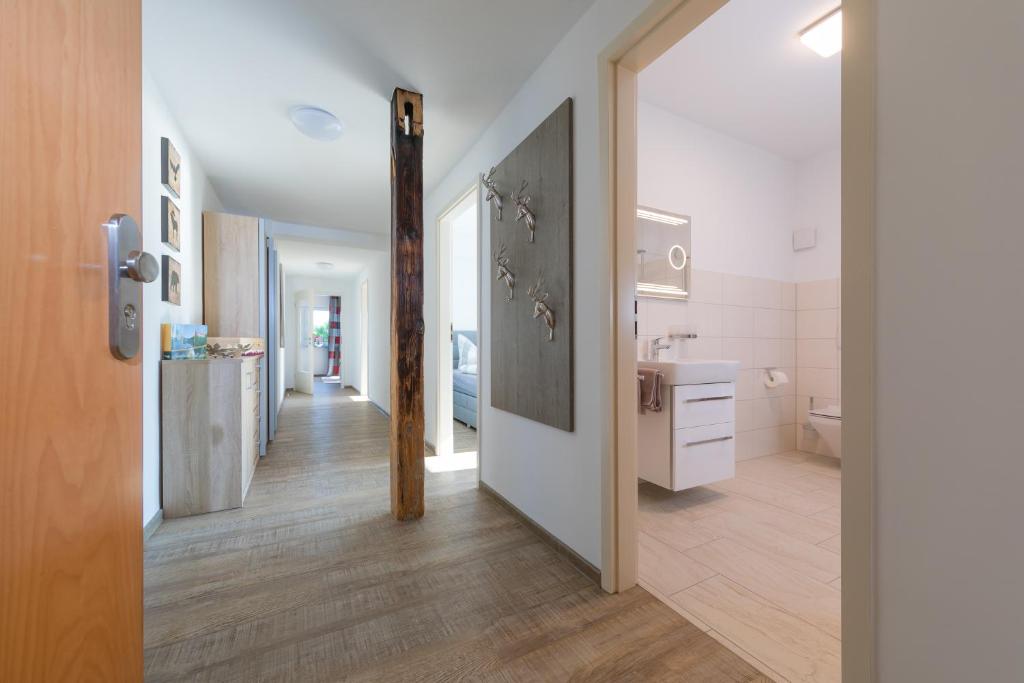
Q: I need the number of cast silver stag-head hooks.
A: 4